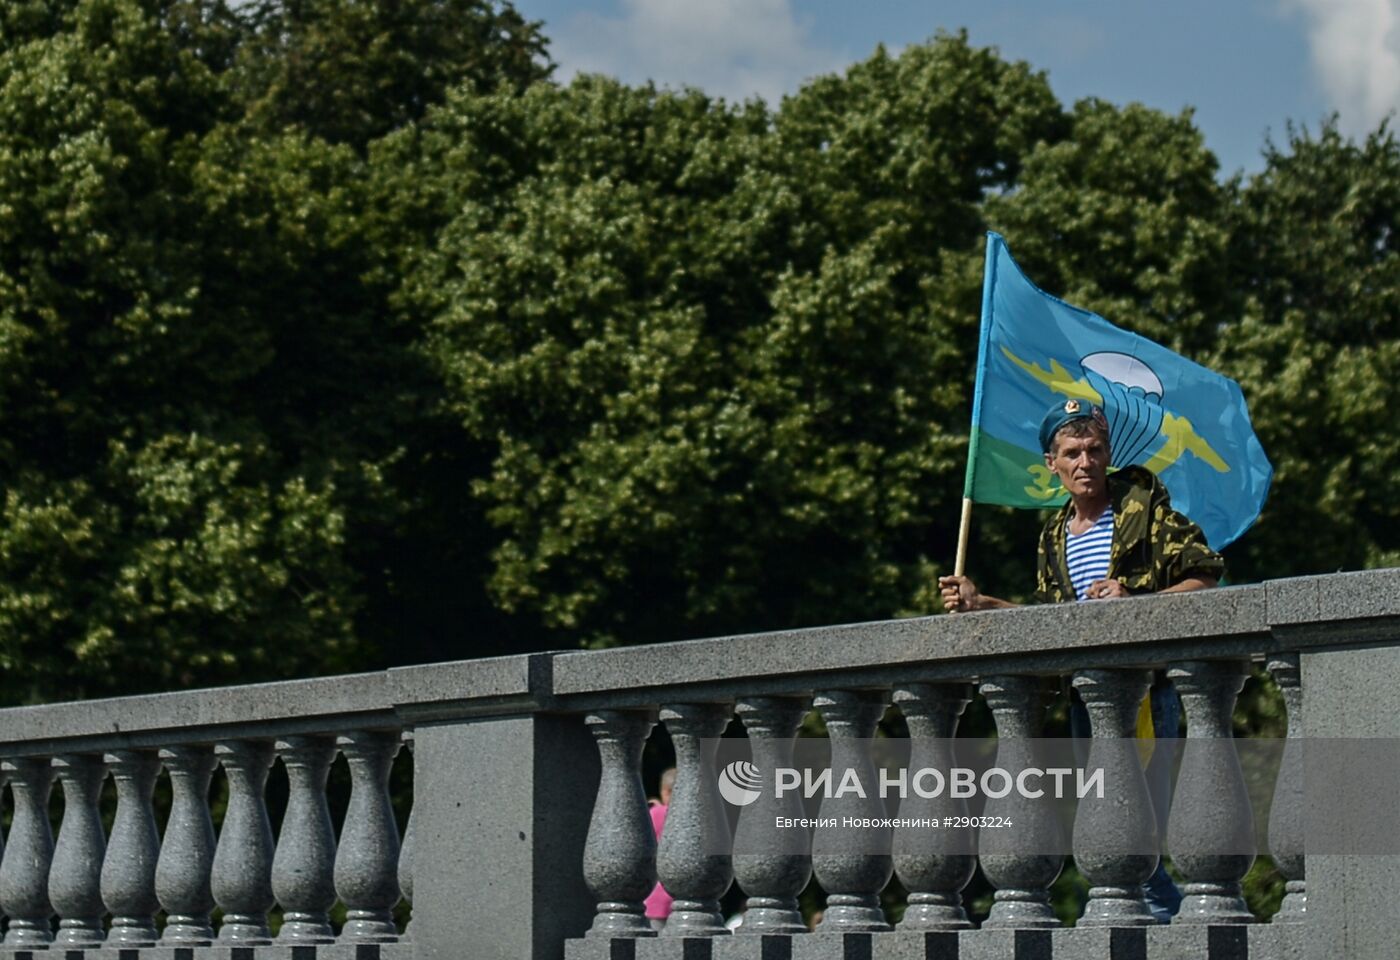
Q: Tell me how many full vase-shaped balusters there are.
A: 15